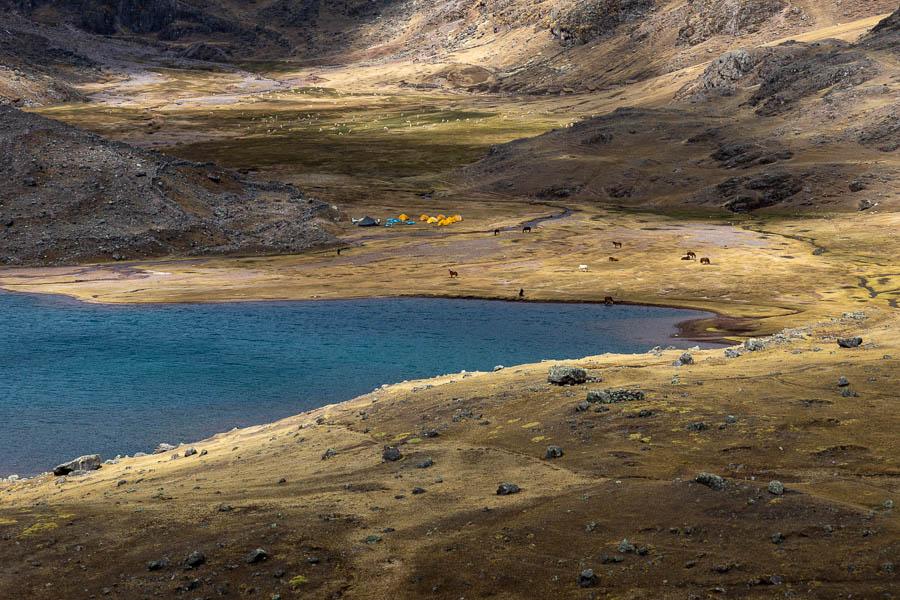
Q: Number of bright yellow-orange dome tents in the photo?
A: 7